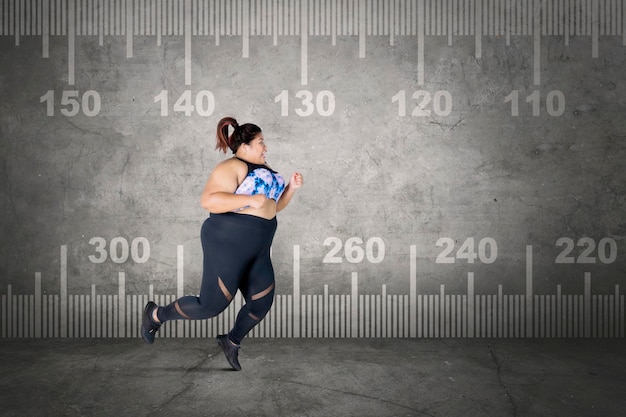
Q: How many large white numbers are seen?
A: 9